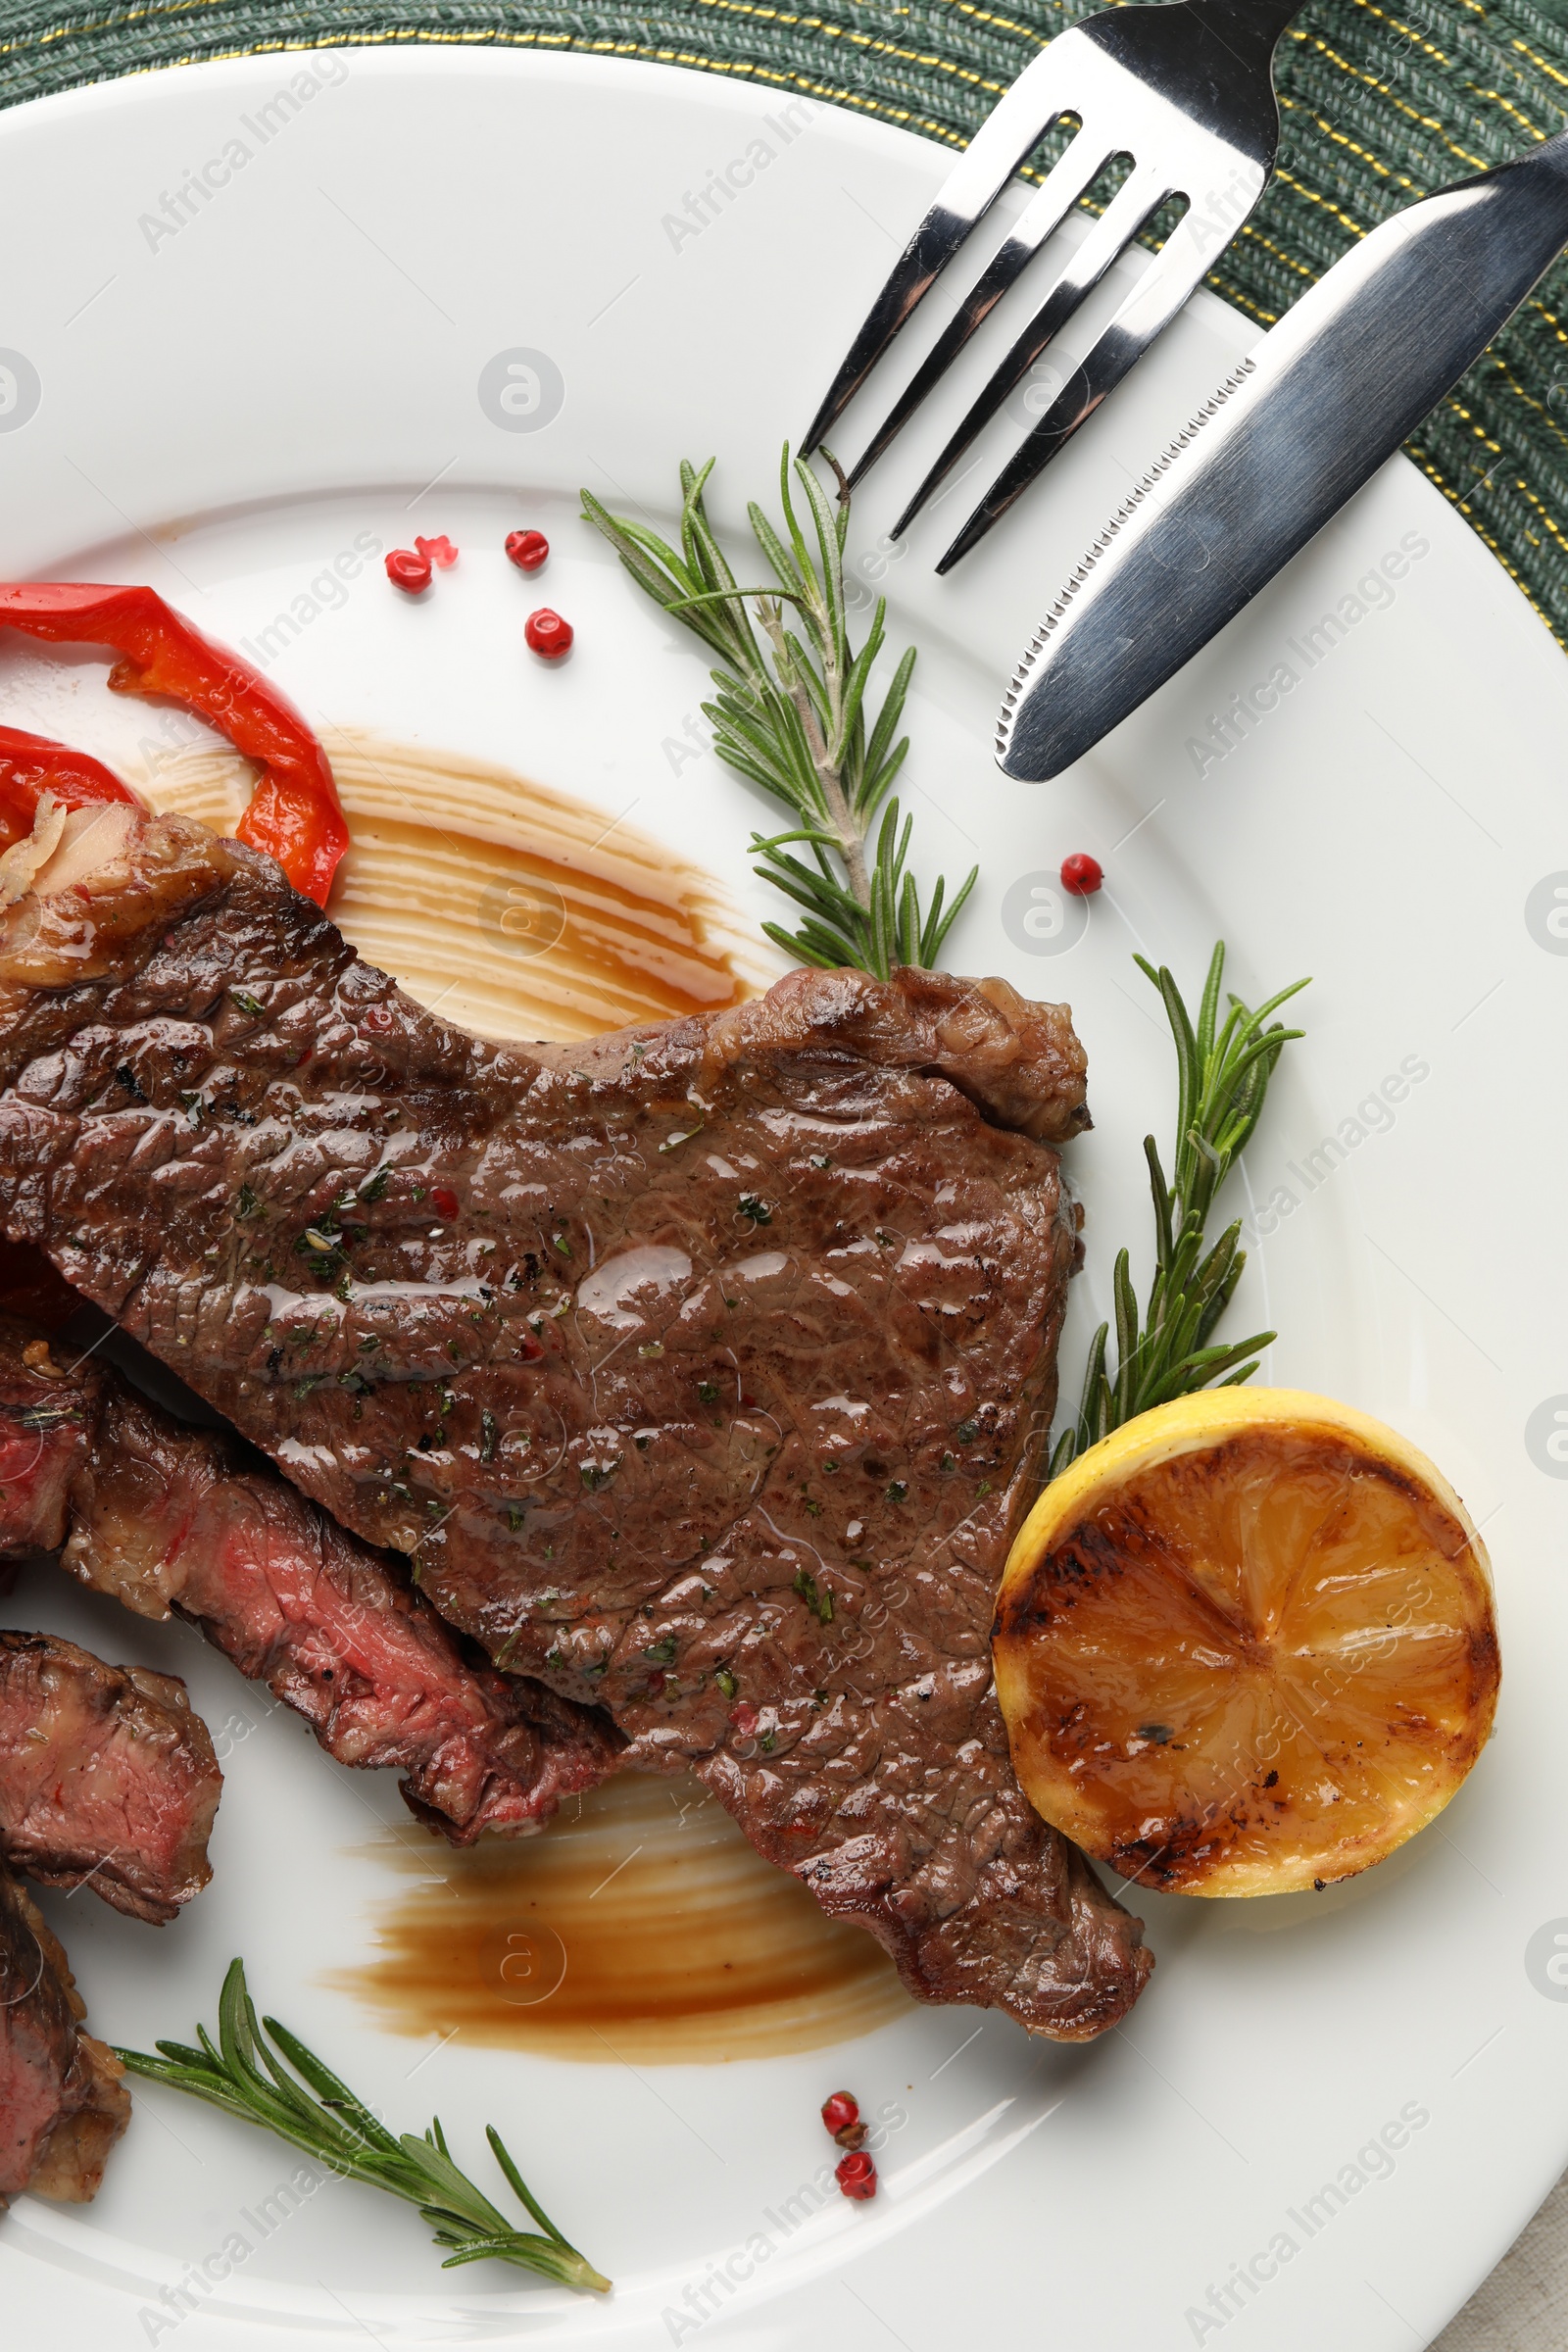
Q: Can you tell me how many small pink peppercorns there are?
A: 6